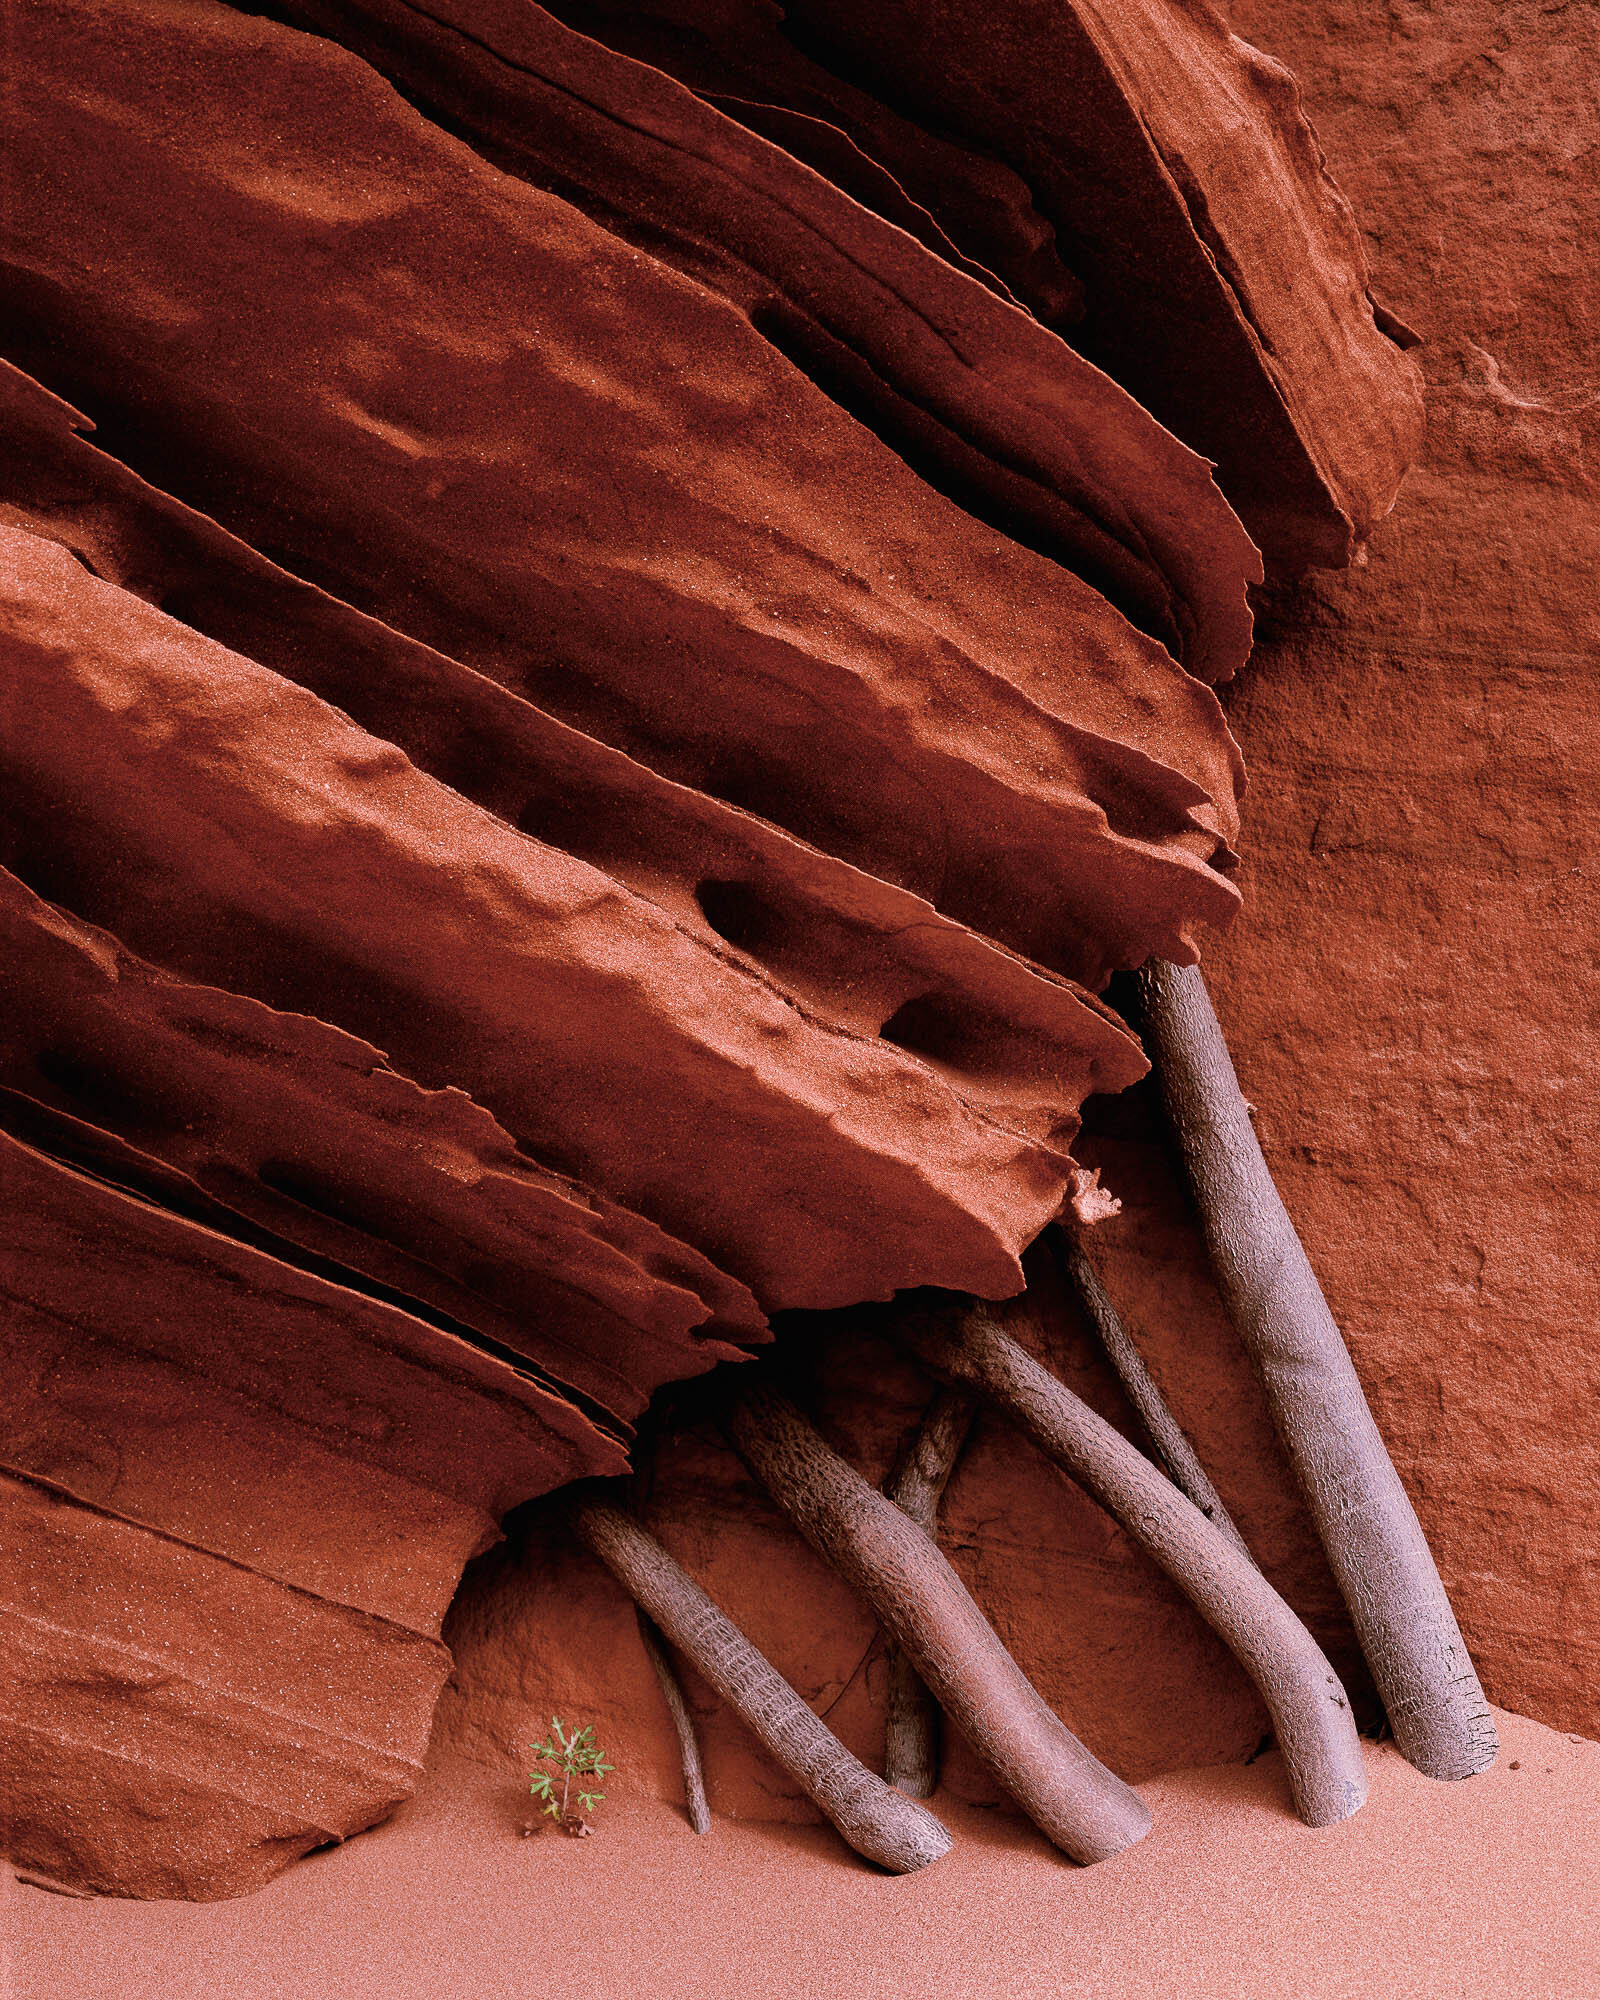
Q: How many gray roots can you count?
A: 7